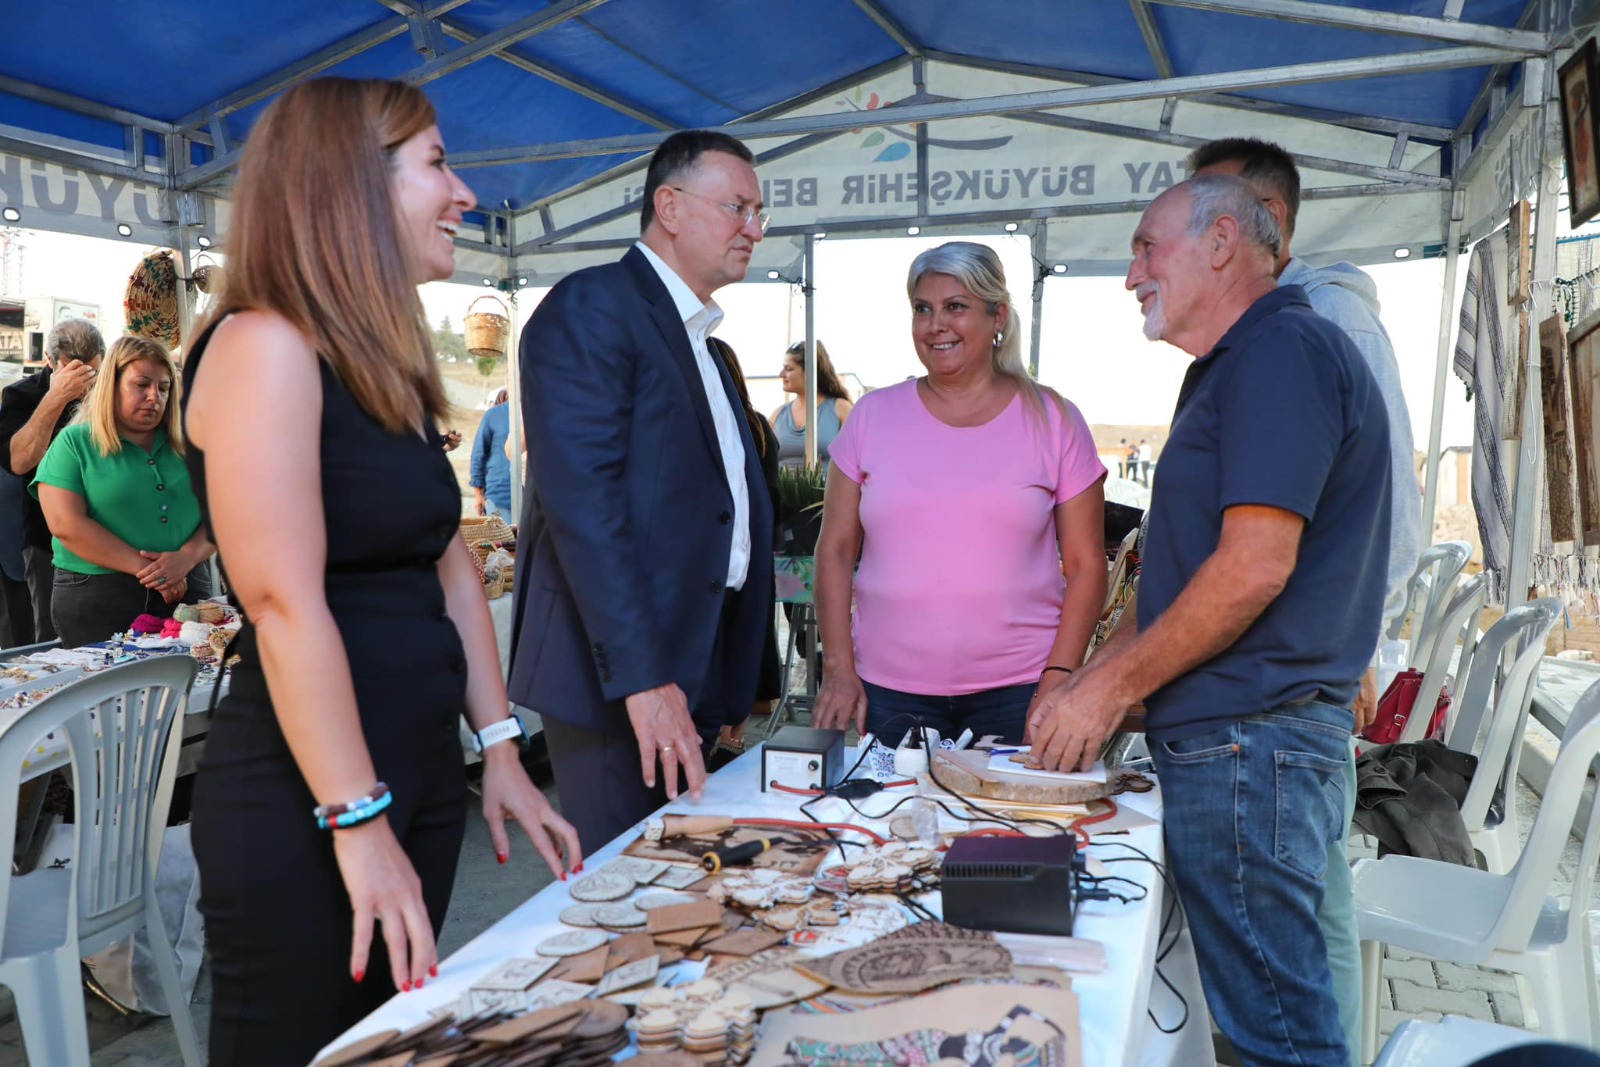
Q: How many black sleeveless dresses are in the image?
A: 1